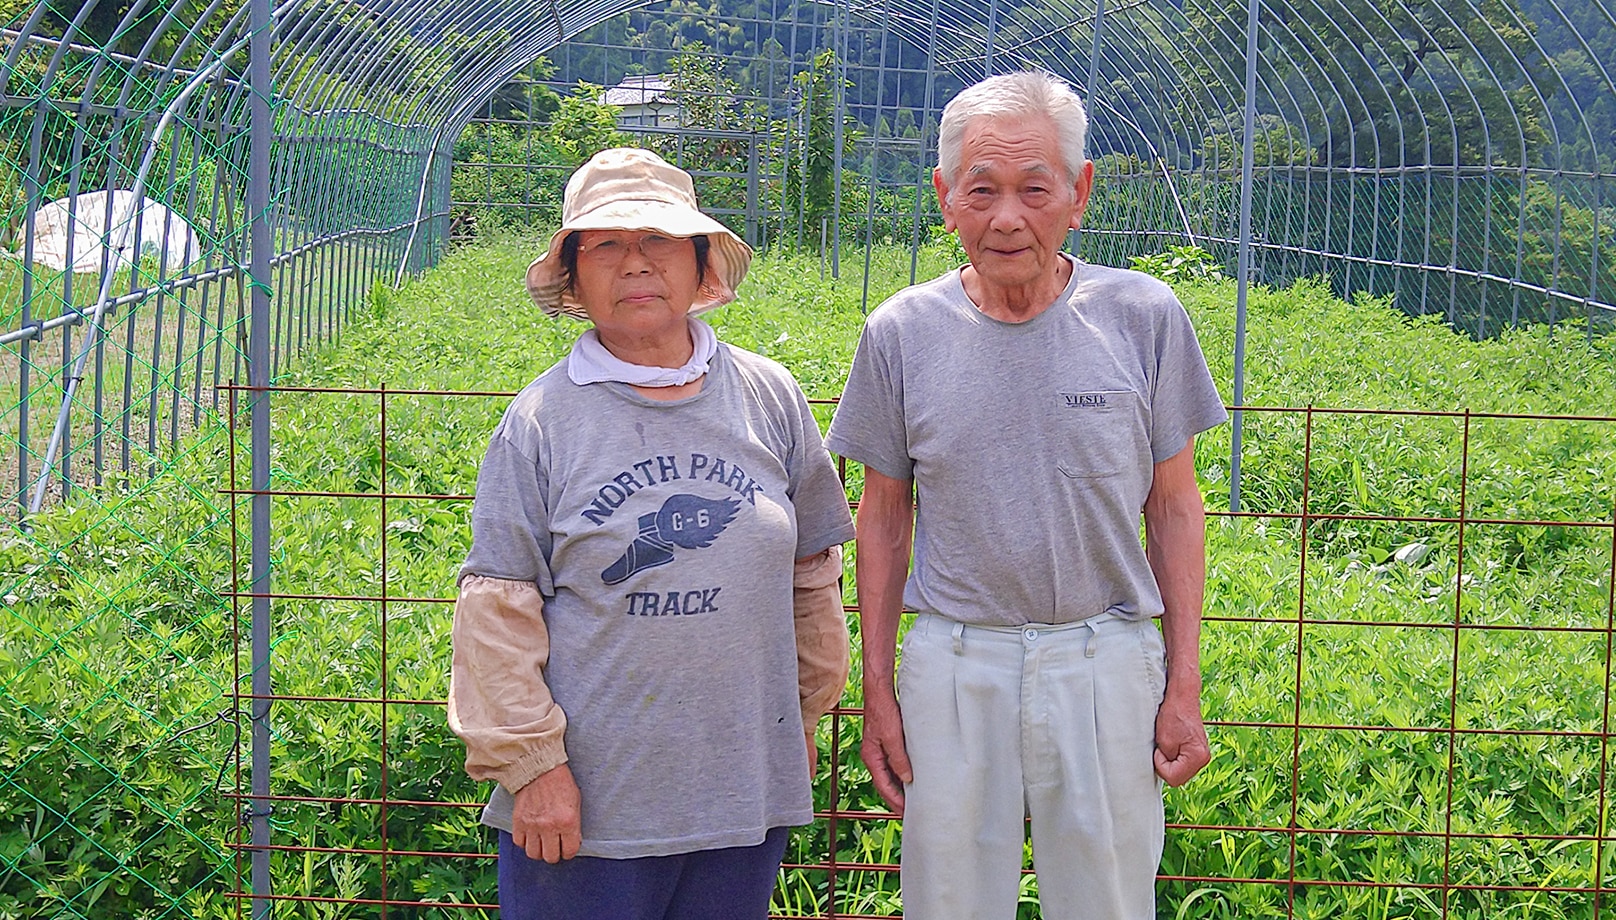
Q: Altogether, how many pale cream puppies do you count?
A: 0